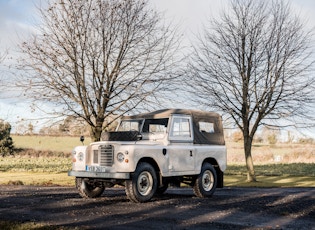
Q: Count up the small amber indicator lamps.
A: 2